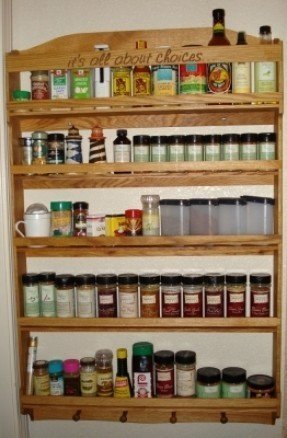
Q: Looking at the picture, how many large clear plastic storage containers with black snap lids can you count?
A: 4